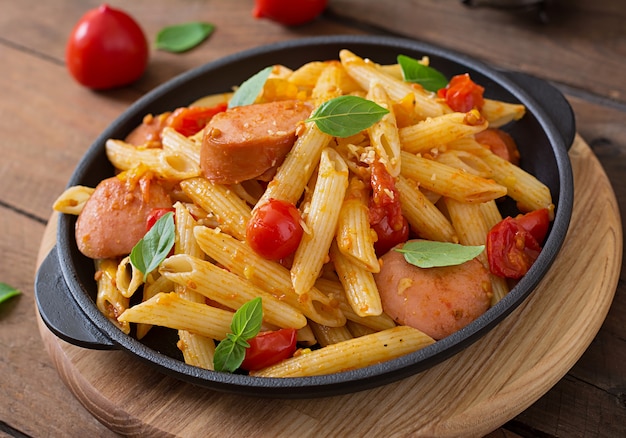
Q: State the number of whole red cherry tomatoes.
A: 3